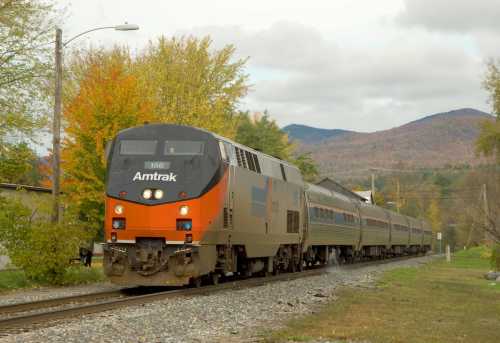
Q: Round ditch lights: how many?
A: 2